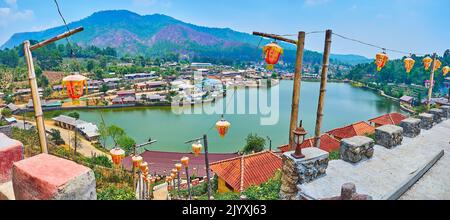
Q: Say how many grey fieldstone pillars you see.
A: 7